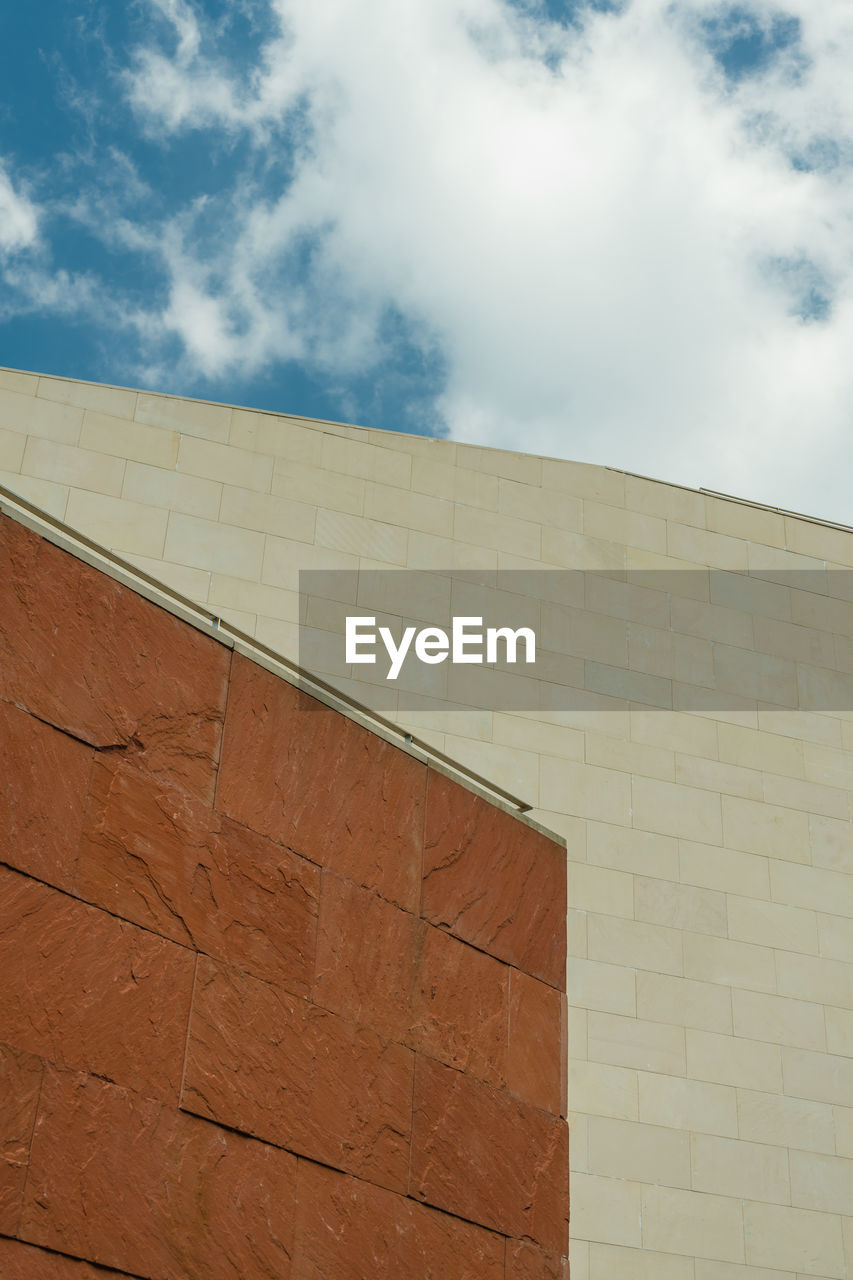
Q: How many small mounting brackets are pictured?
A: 2